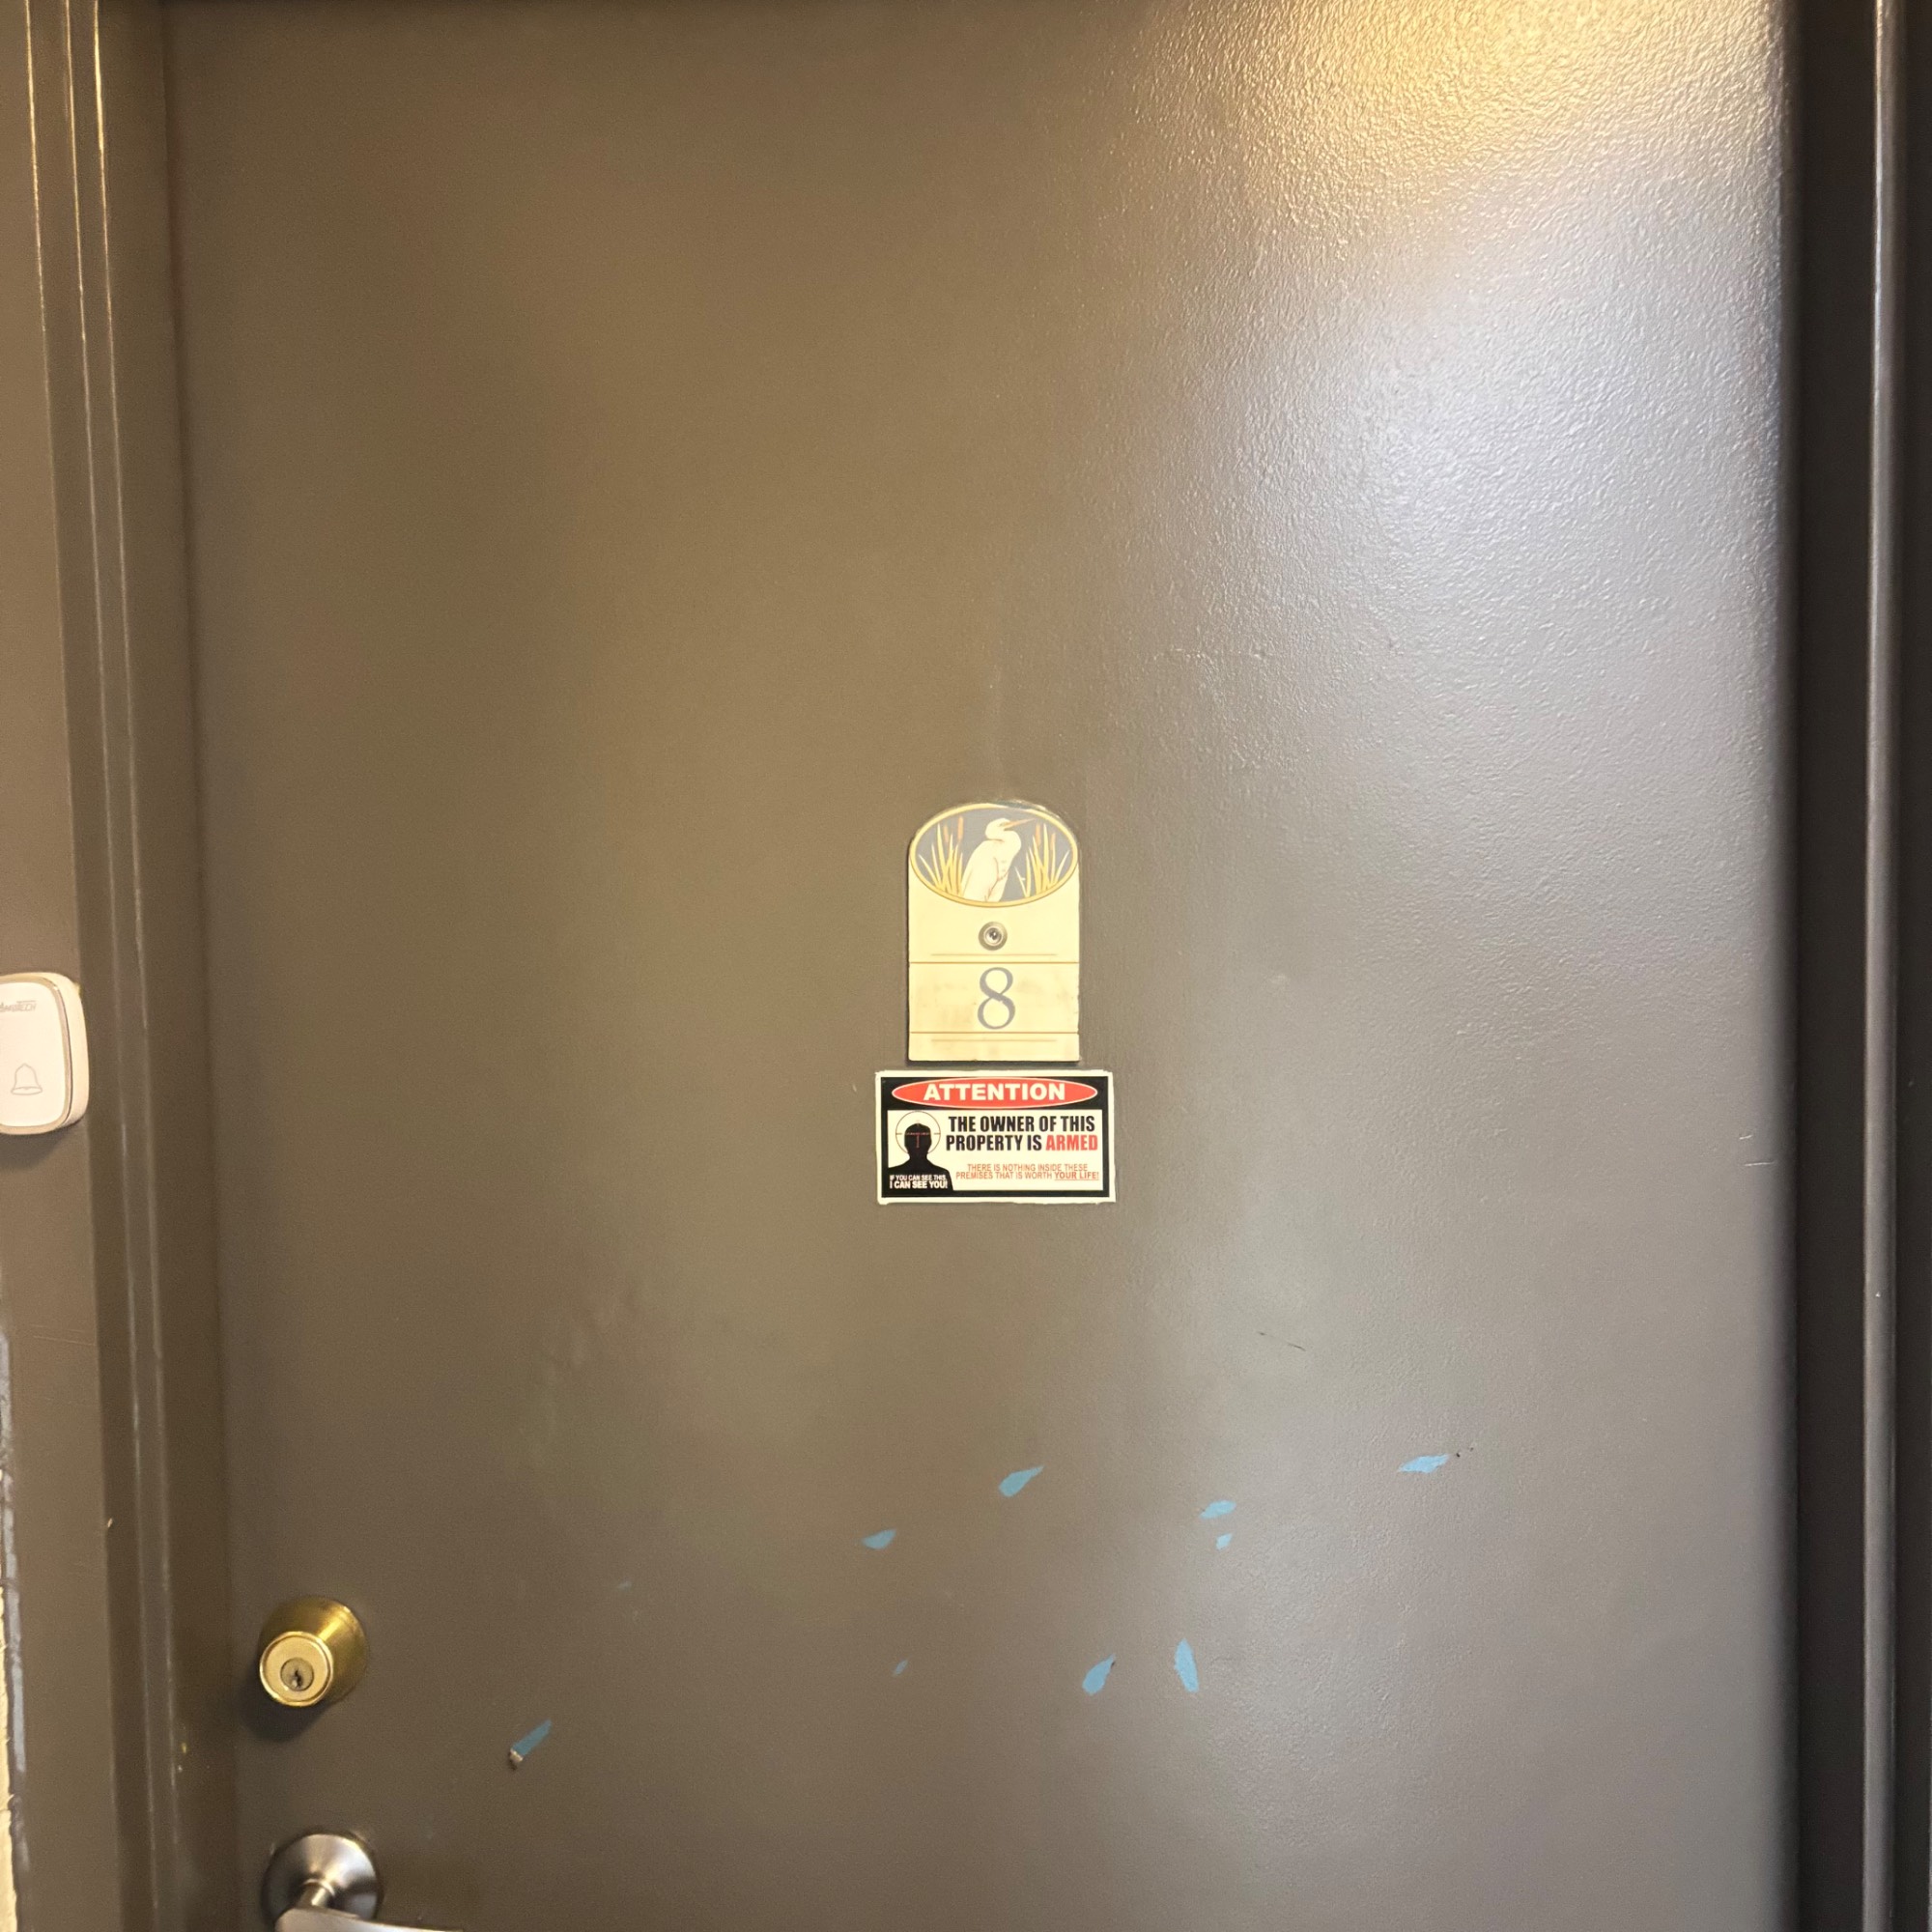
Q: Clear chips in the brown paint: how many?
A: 9